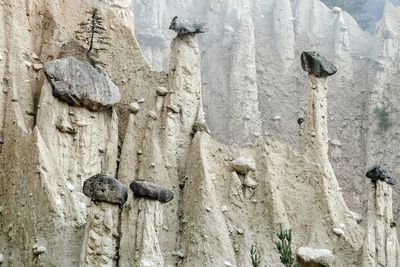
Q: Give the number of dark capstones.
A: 6